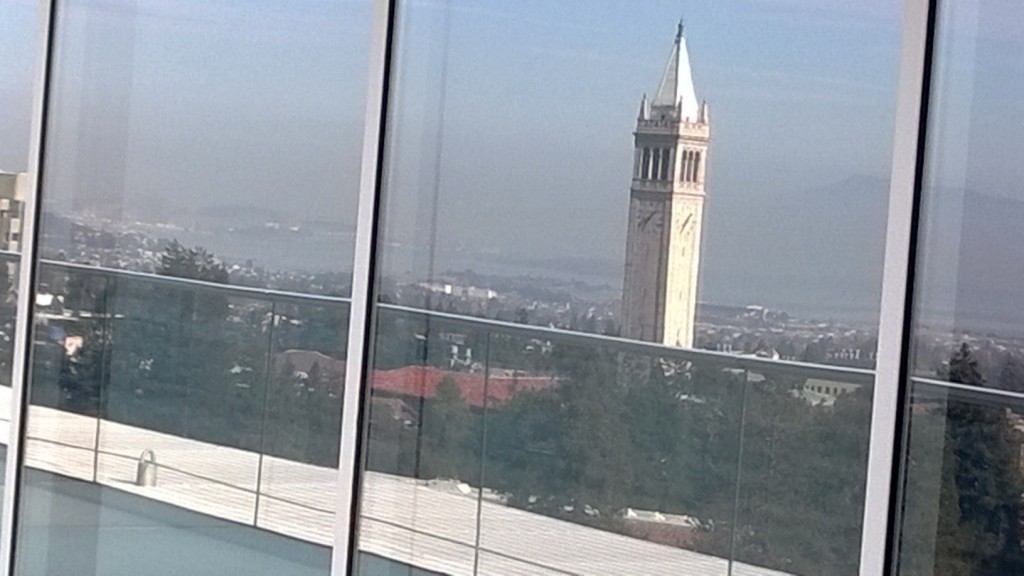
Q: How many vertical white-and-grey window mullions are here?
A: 3